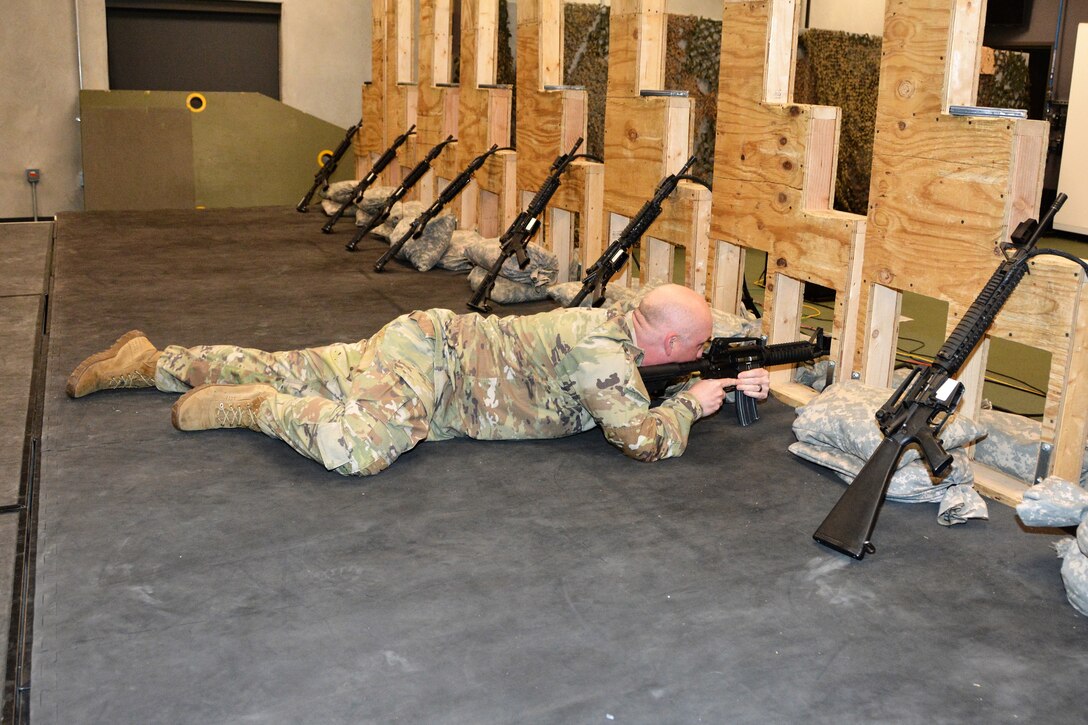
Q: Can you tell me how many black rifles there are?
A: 8